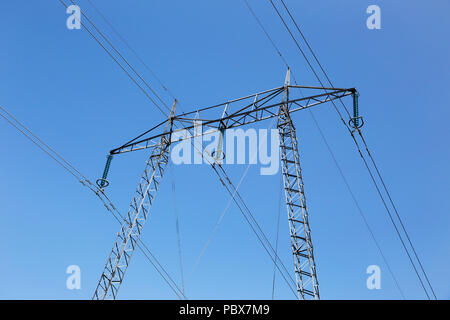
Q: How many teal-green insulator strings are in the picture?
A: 3